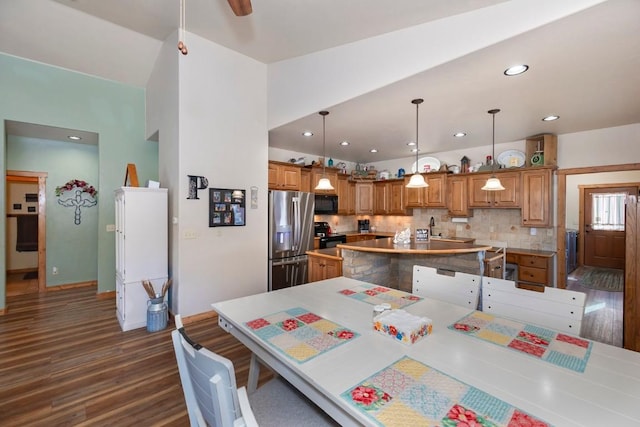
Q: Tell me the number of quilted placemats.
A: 4